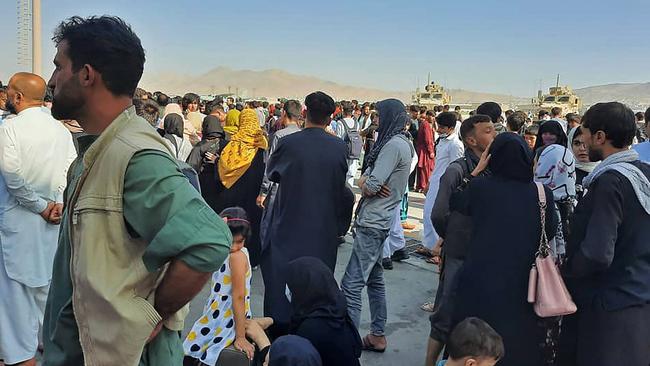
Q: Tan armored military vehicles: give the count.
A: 2